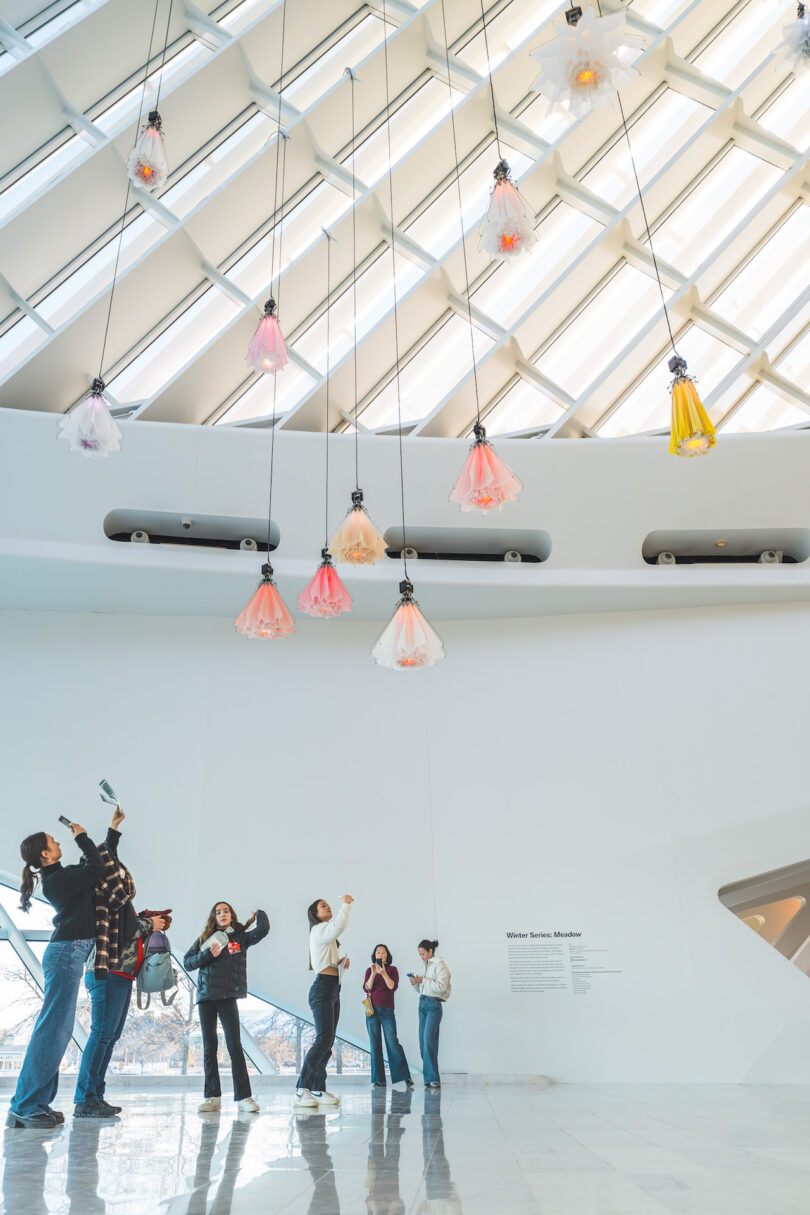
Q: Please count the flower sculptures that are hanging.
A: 12